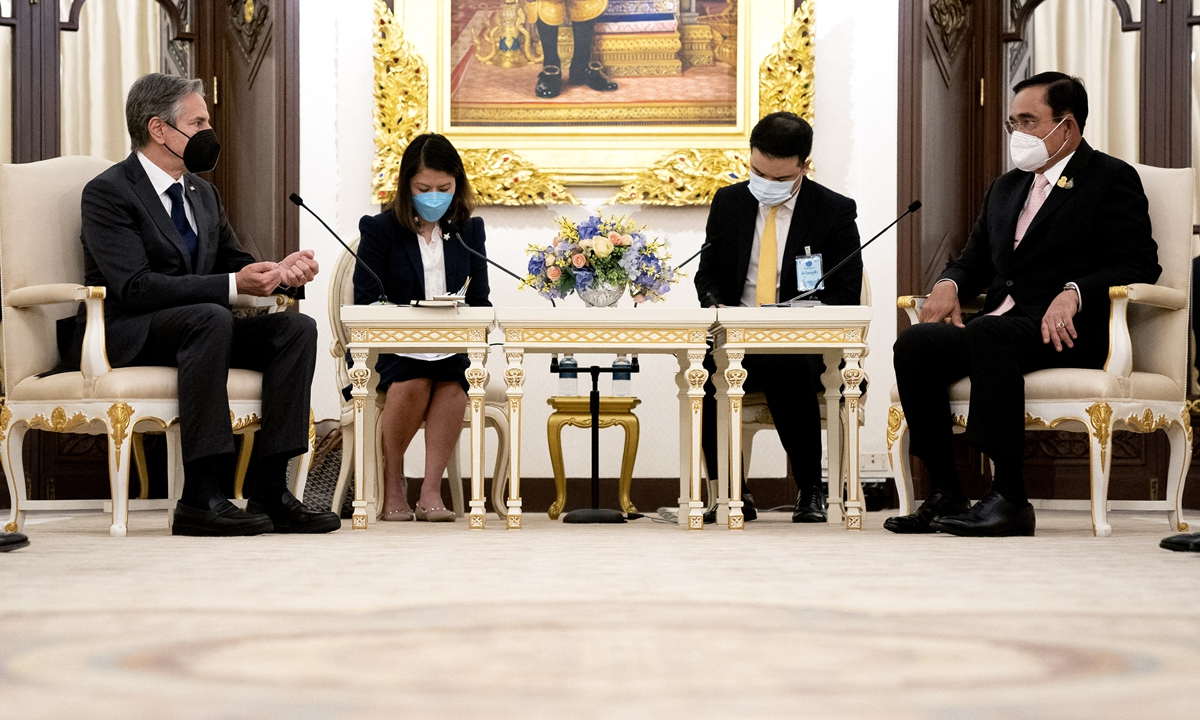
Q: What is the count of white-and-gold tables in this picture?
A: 3